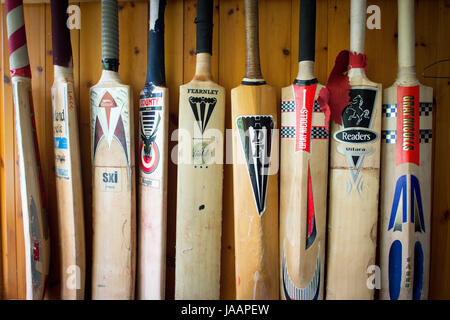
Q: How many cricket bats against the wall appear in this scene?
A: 9